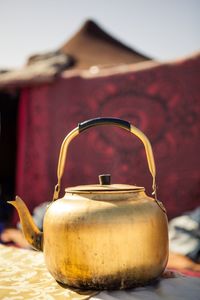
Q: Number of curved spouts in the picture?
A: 1